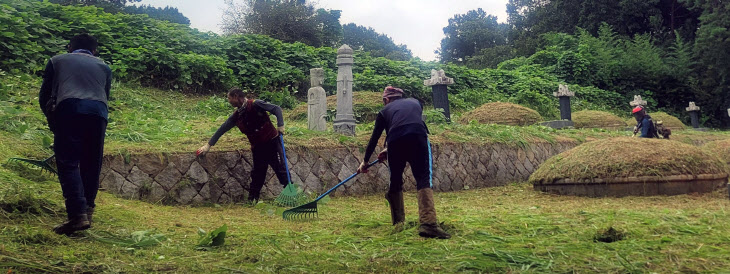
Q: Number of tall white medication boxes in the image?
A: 0